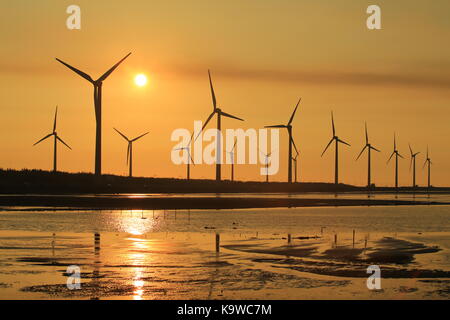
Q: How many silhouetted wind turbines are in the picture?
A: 14